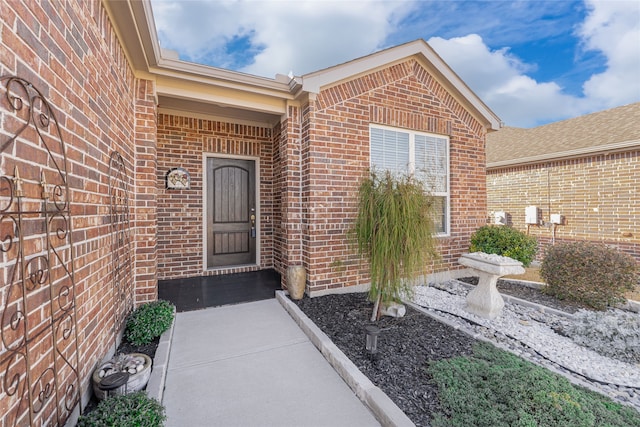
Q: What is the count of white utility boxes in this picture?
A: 3